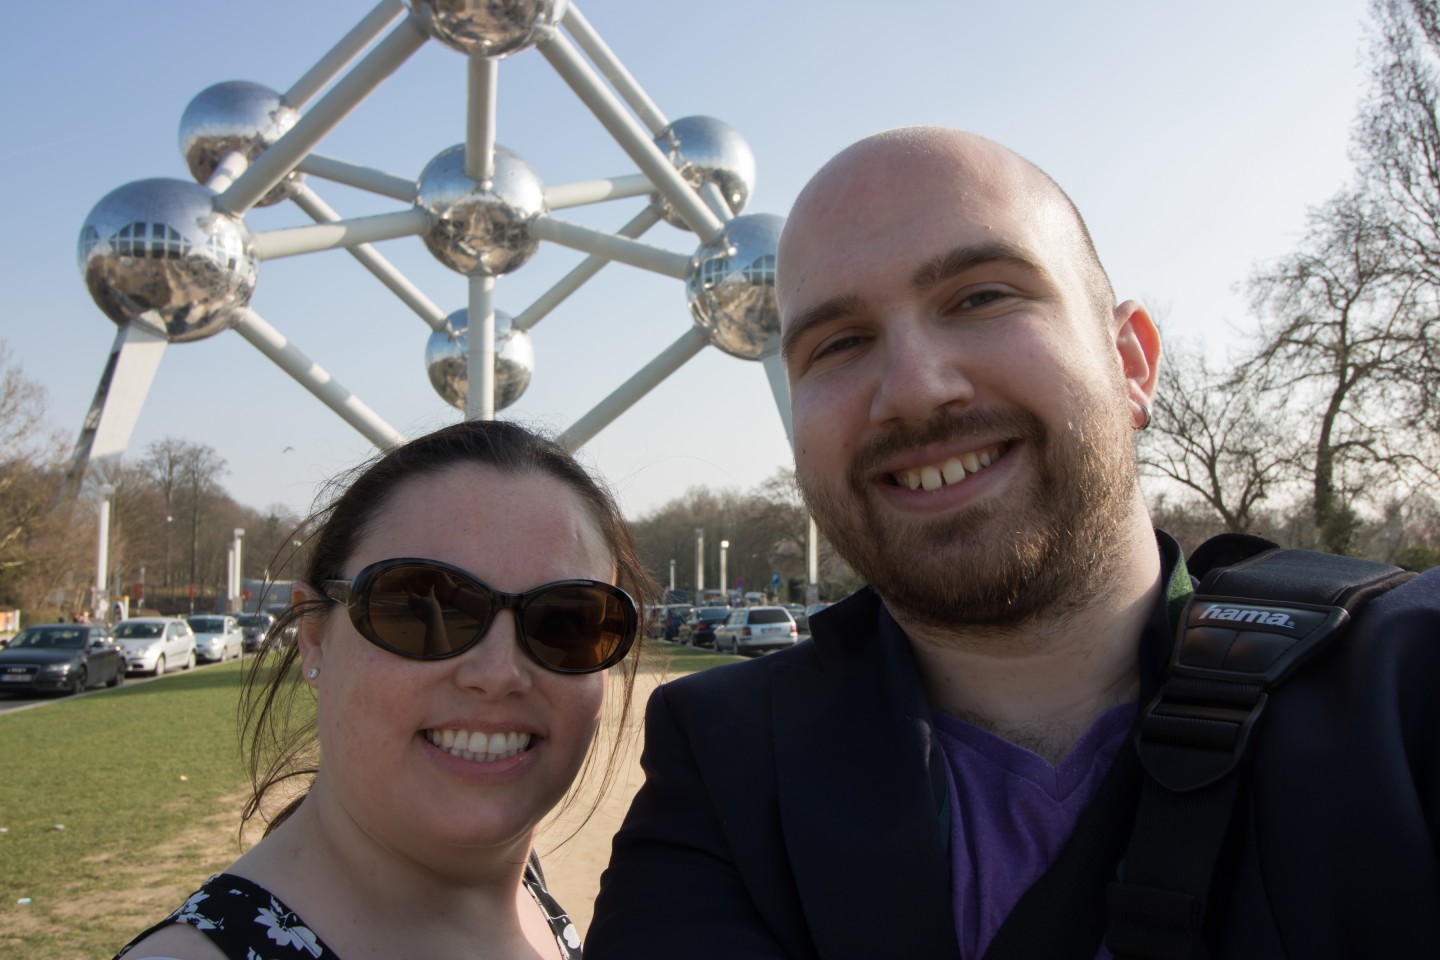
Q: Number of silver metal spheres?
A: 7